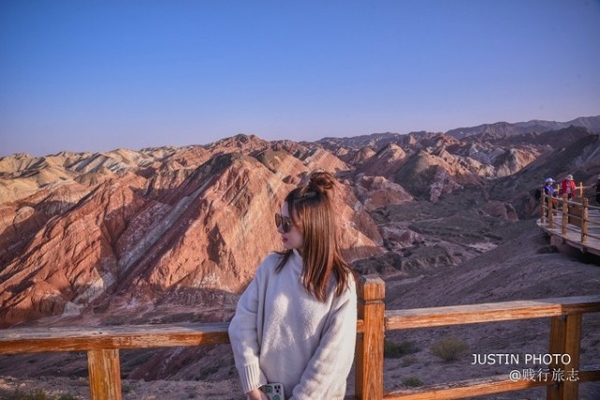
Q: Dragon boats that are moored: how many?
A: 0